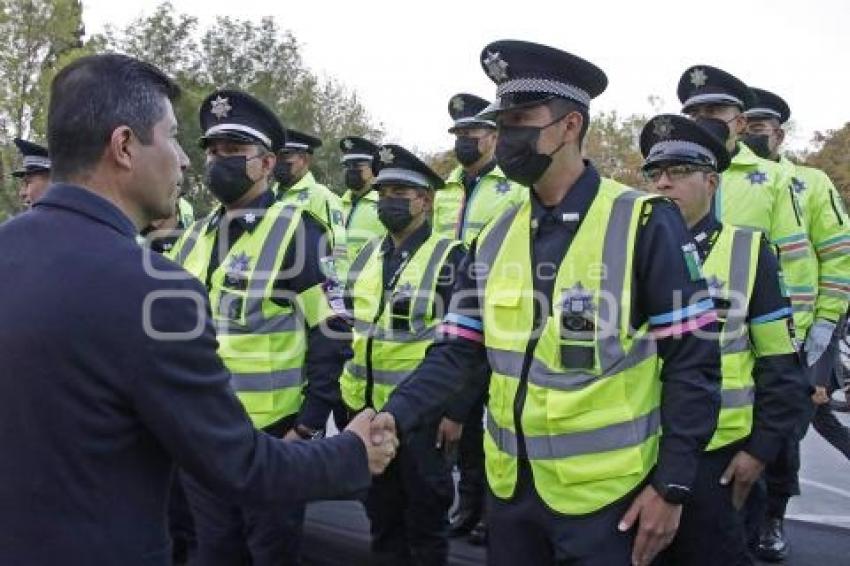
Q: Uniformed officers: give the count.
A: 10